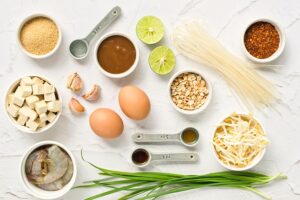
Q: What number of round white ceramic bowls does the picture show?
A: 7